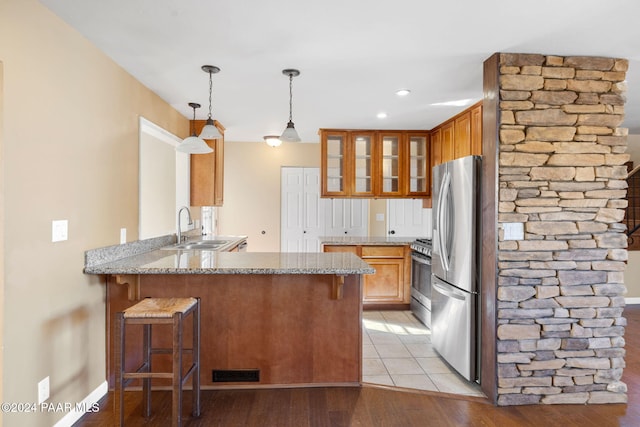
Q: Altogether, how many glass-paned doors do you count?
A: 4